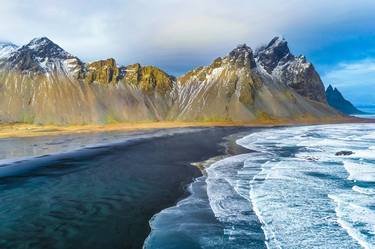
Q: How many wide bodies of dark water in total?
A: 1